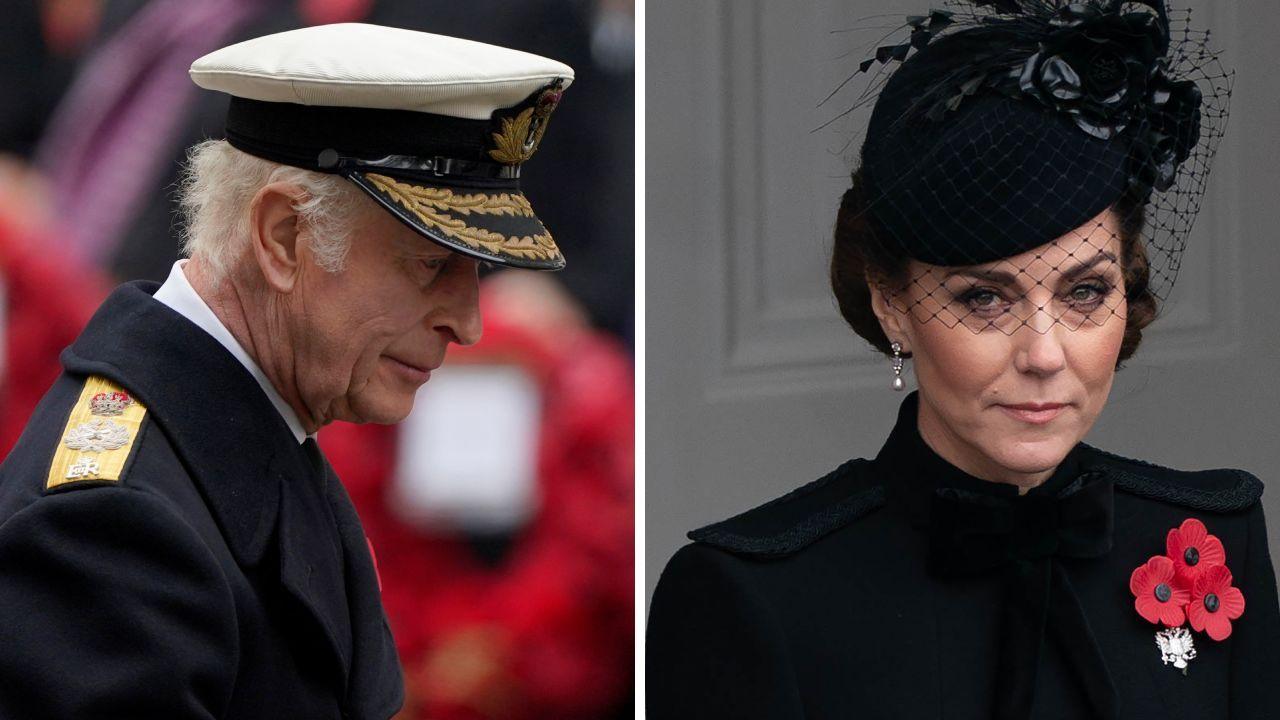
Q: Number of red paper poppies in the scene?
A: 3